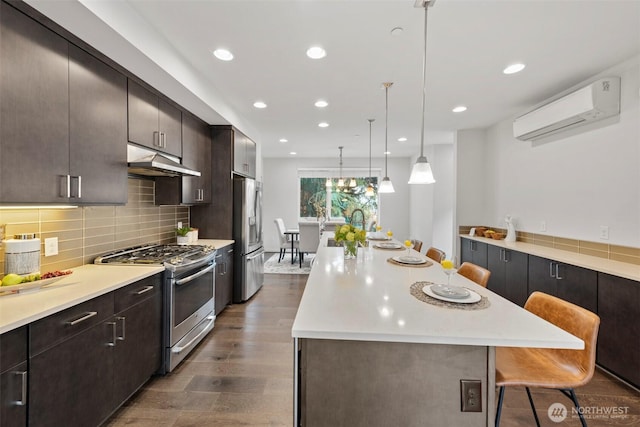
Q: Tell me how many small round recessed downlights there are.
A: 11